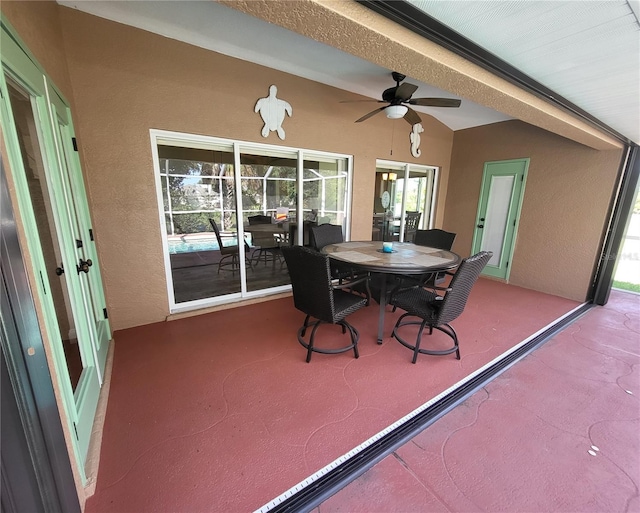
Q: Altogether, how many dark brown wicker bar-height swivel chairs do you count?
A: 4